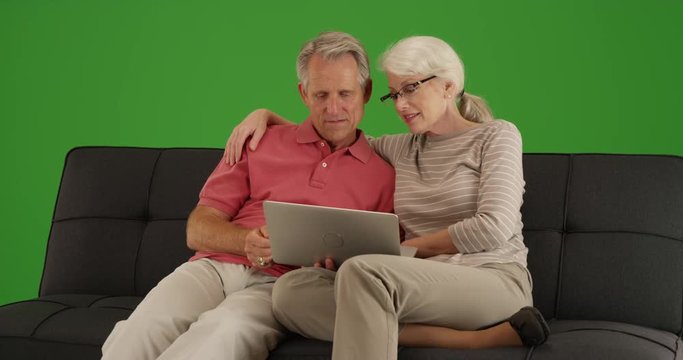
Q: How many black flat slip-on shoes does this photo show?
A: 1